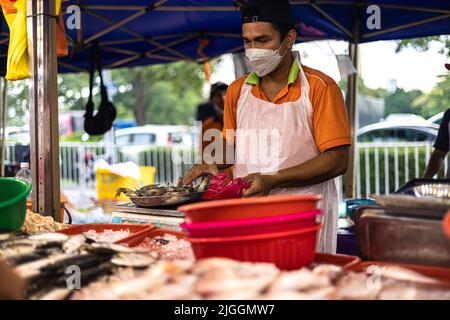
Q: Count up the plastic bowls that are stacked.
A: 3